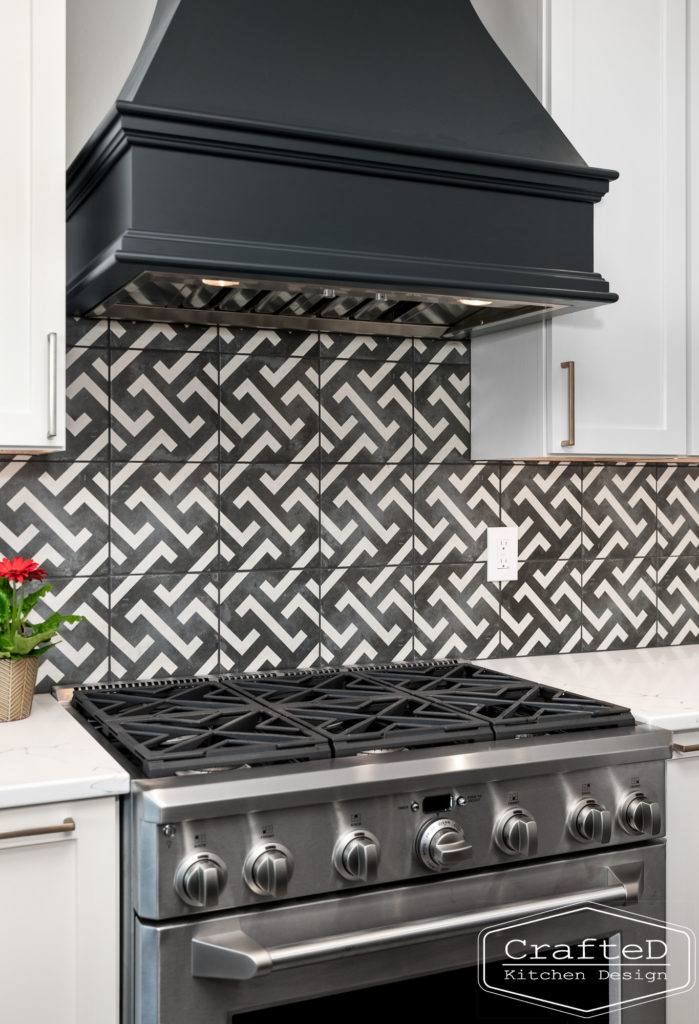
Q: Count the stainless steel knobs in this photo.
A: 7